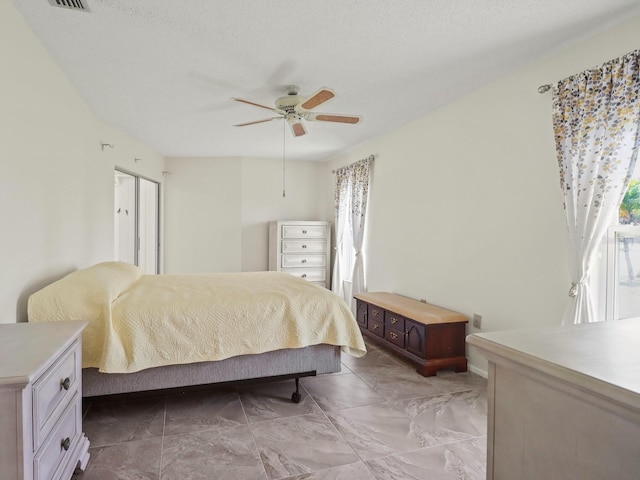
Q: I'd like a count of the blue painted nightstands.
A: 0